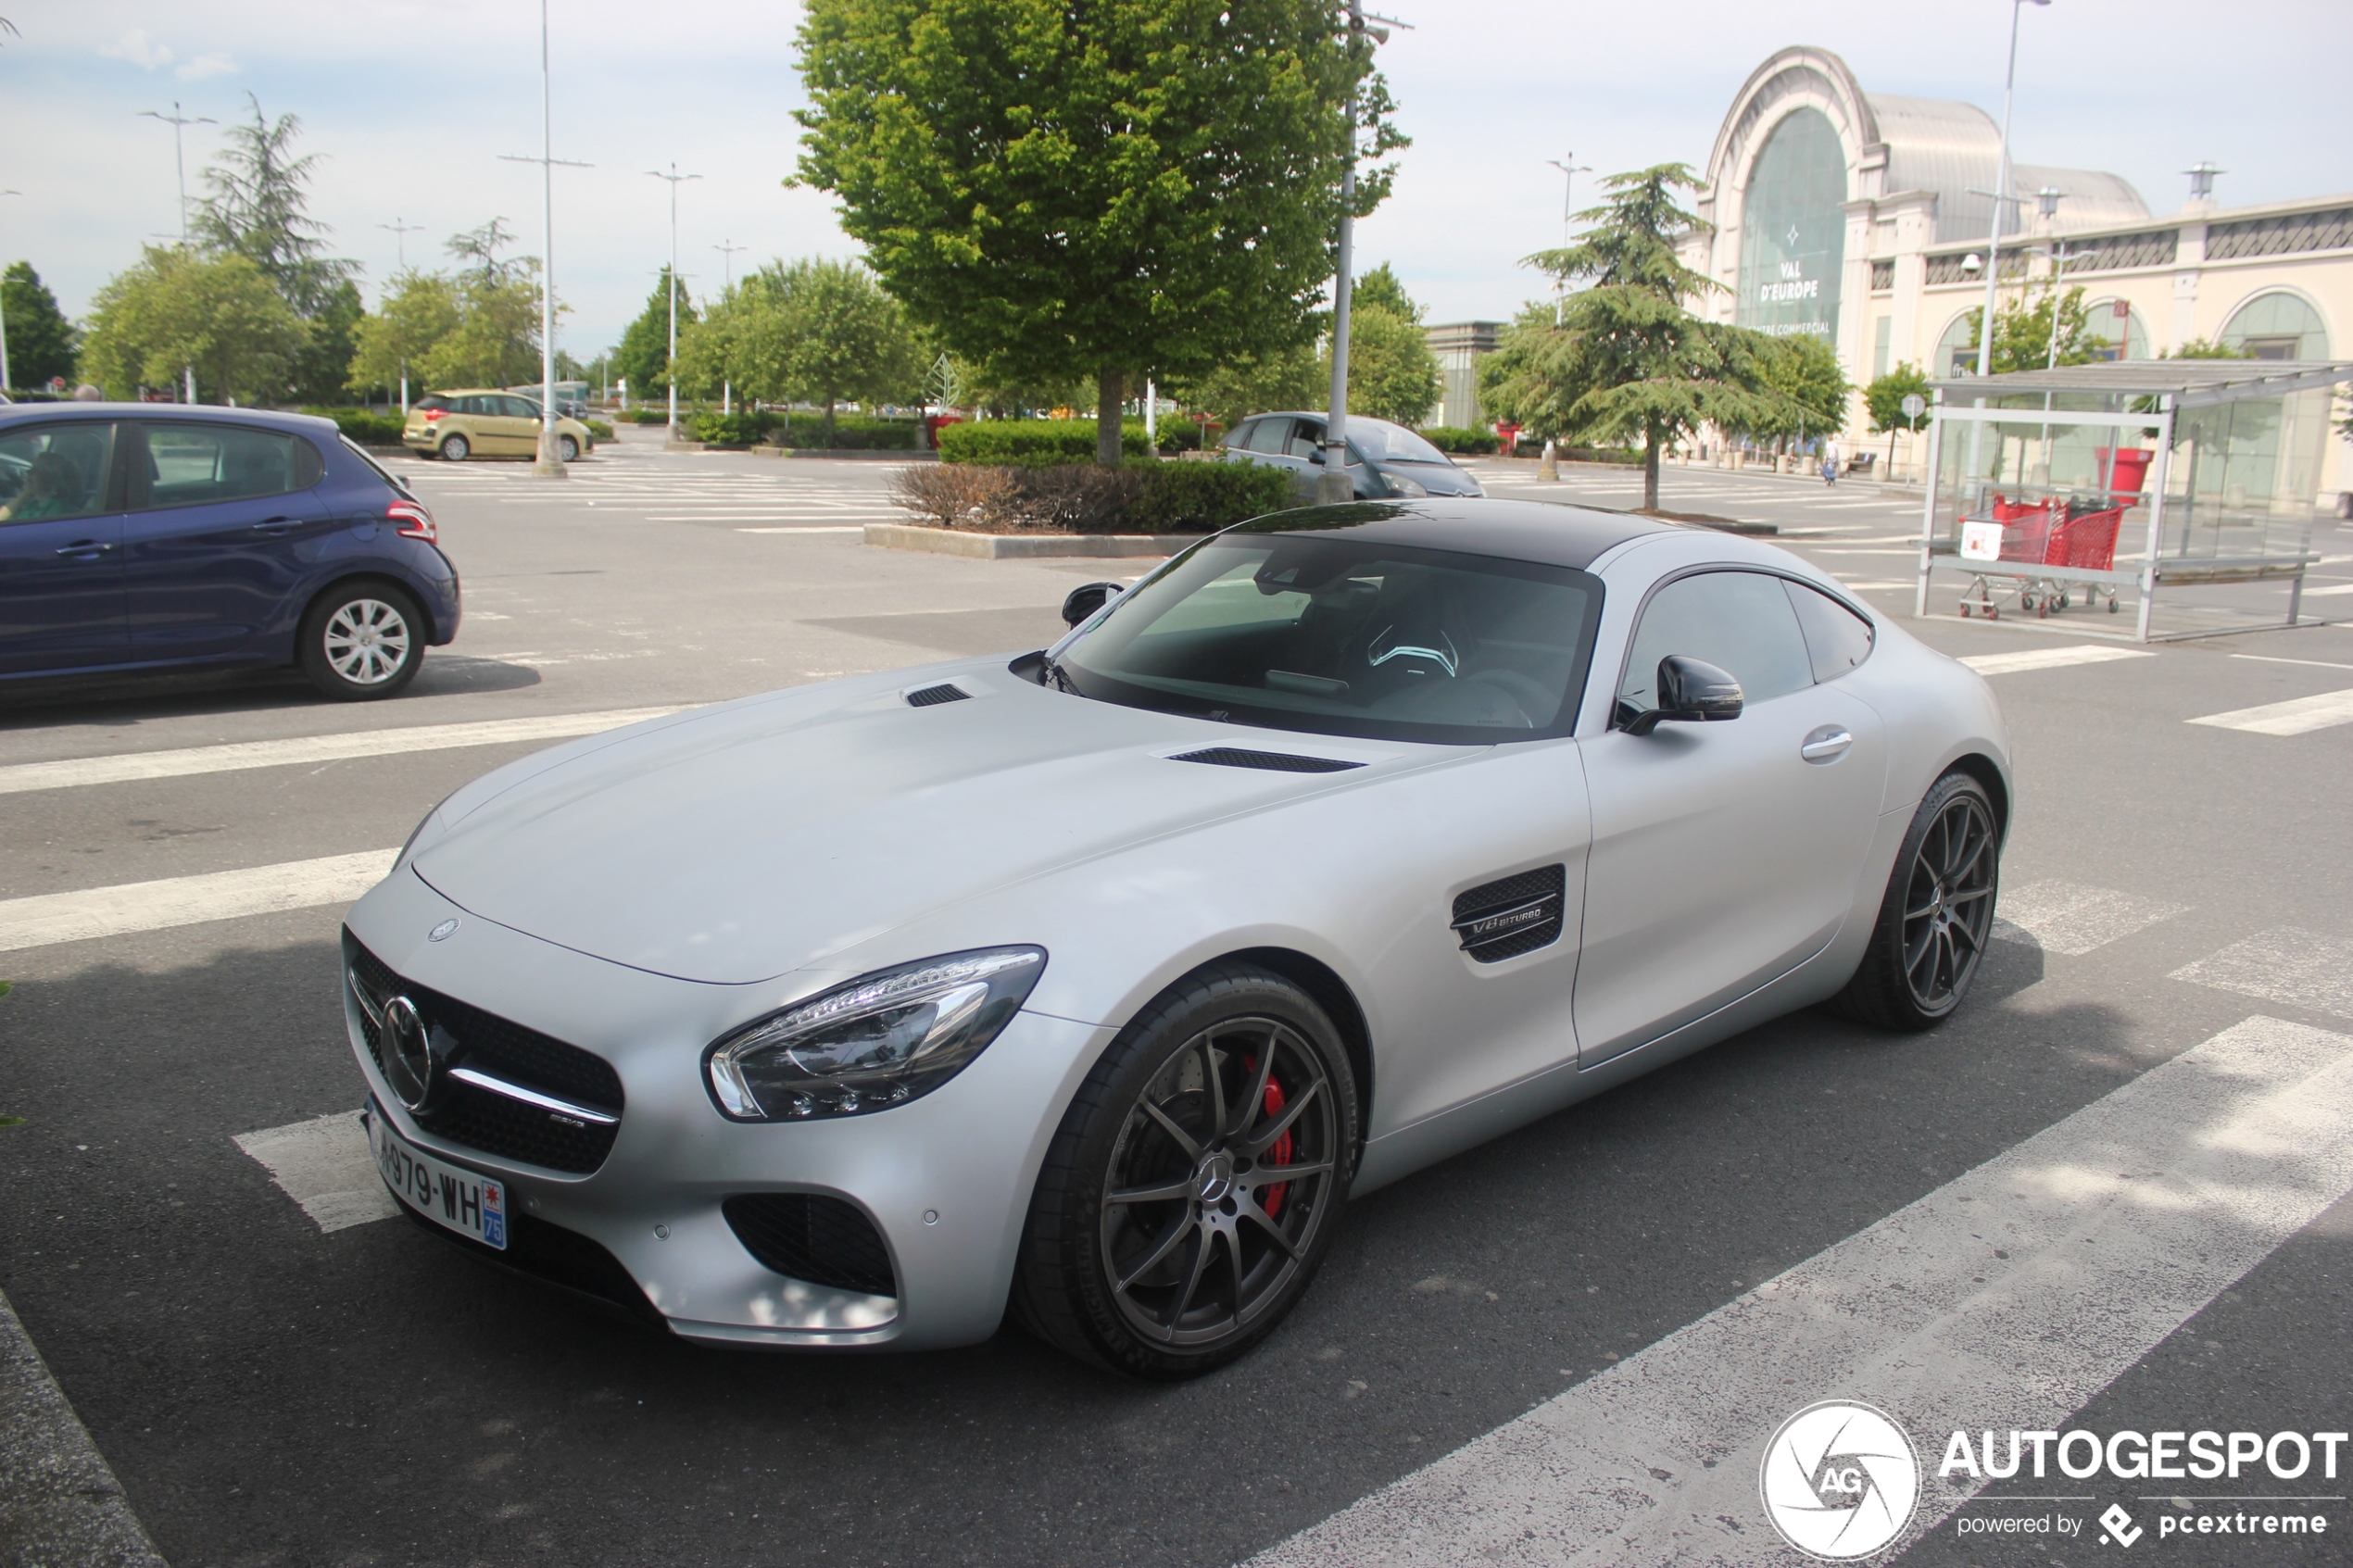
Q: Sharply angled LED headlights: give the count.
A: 1